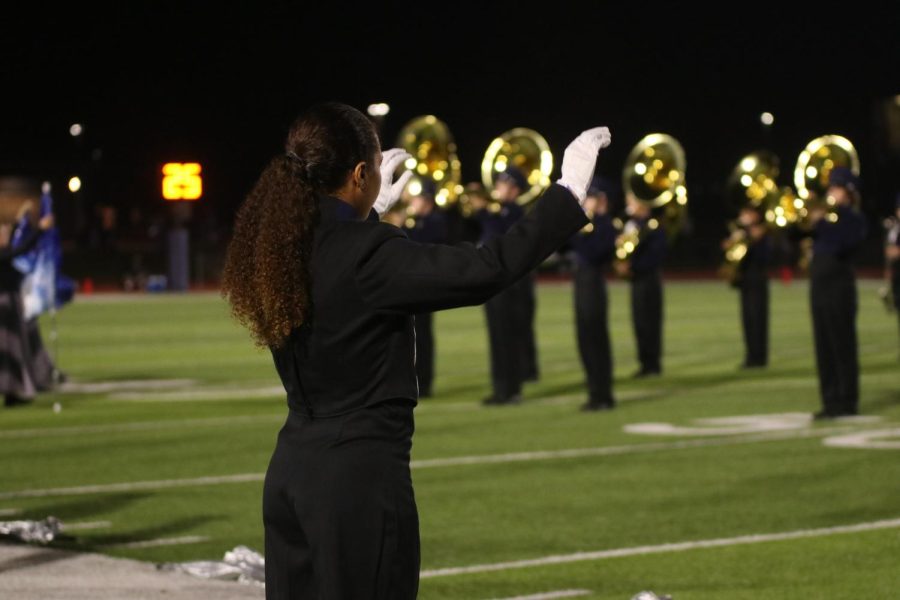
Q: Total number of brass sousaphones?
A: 5